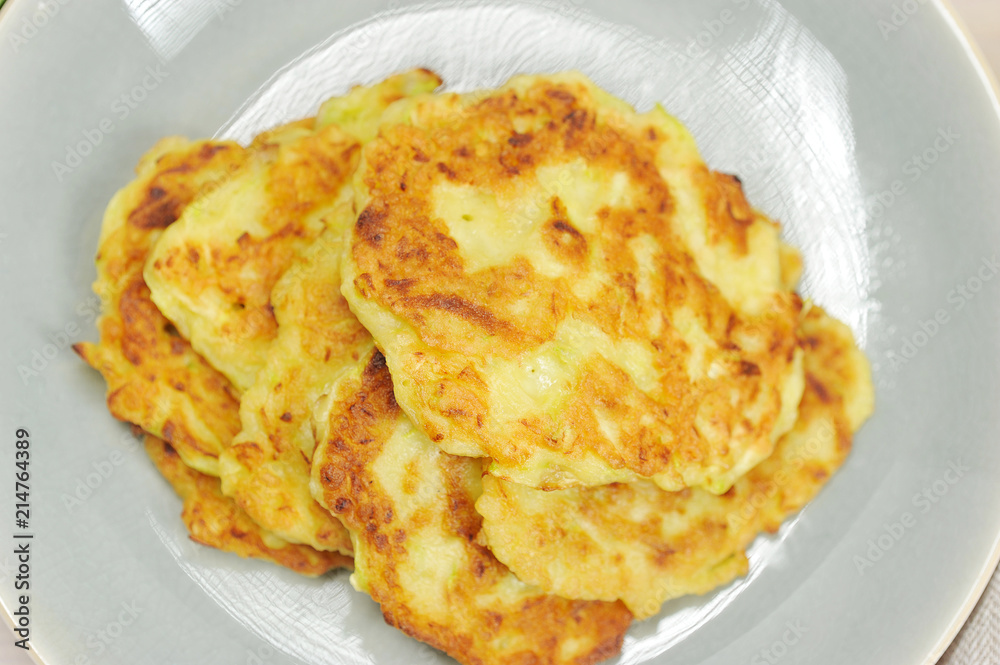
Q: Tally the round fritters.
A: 7